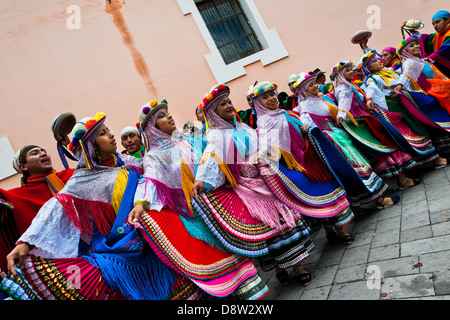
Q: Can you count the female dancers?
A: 8